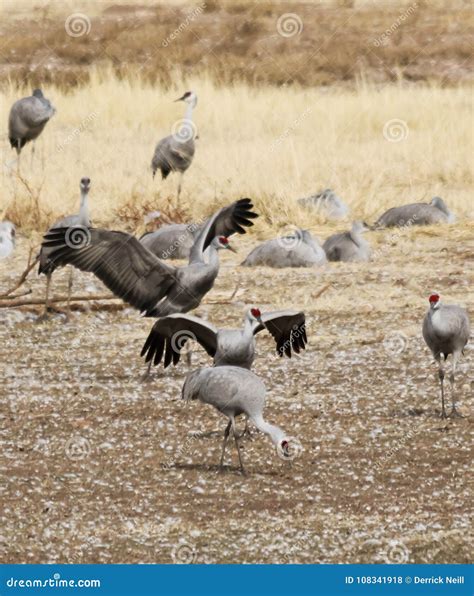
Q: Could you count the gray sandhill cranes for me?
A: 13